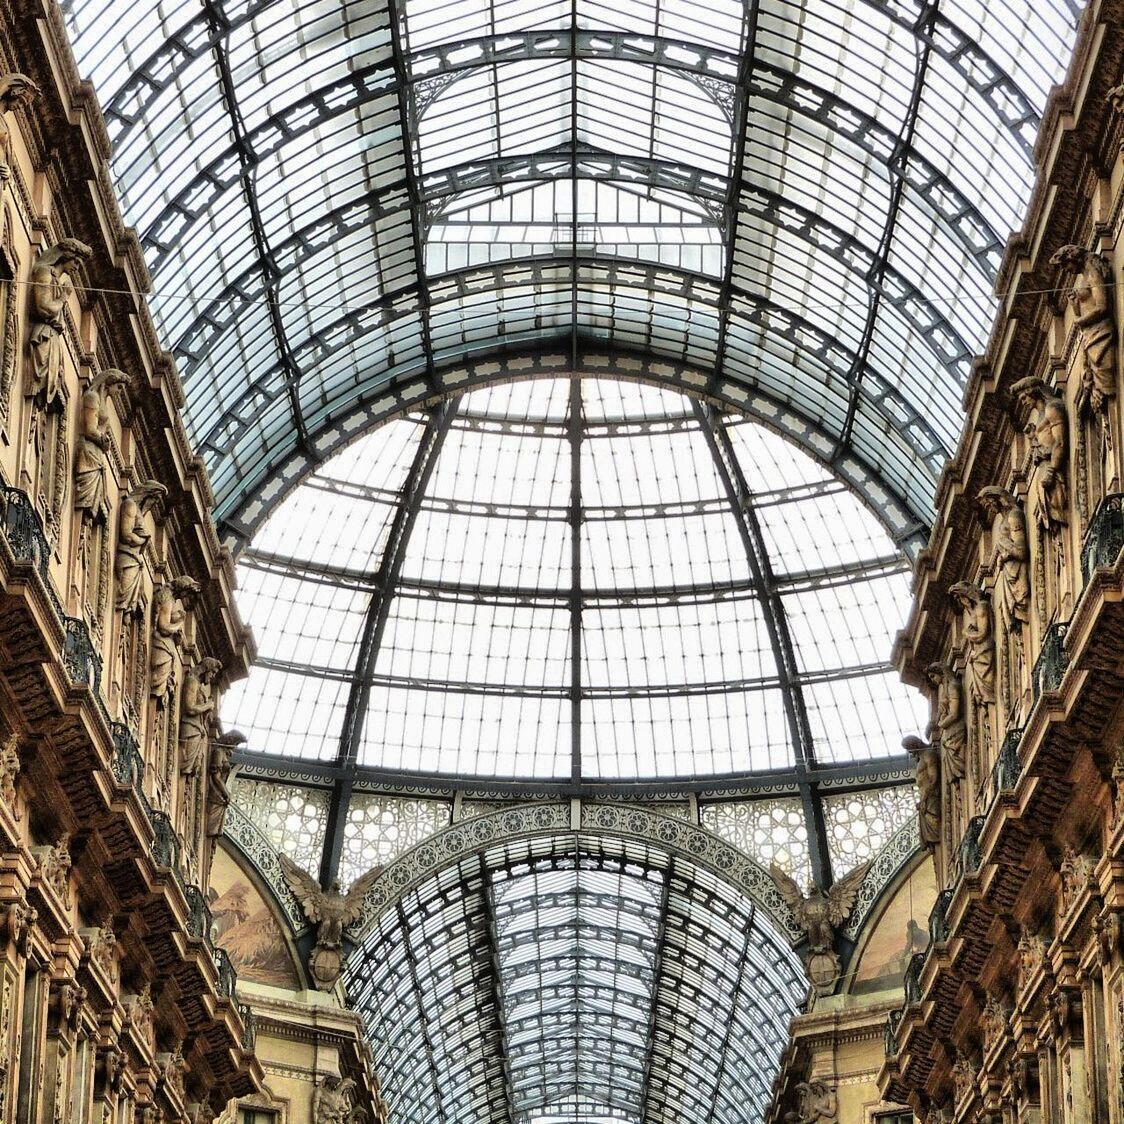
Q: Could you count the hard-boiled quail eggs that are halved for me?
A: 0